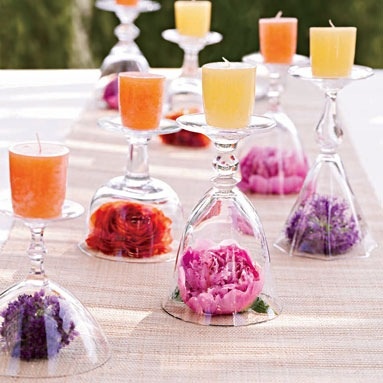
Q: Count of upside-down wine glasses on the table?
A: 7